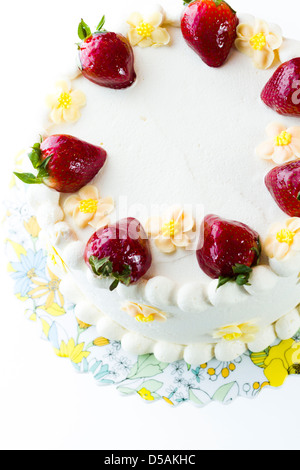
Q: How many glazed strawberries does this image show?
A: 7